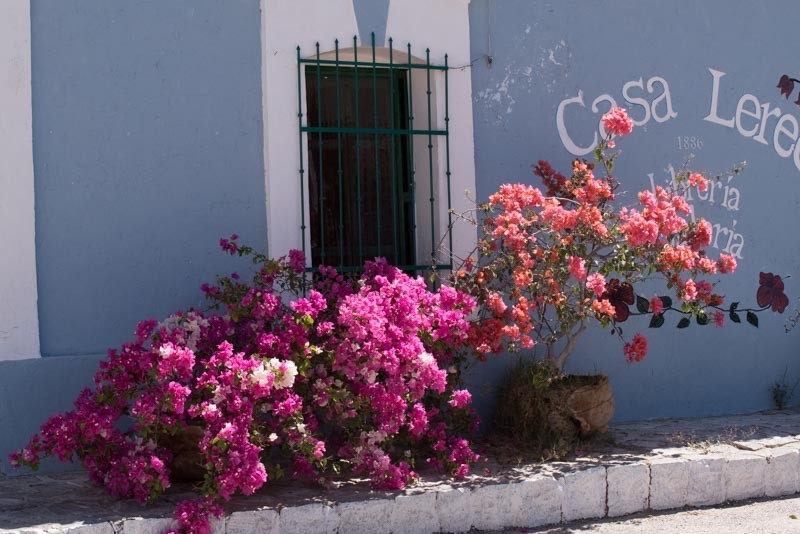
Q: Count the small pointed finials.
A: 9